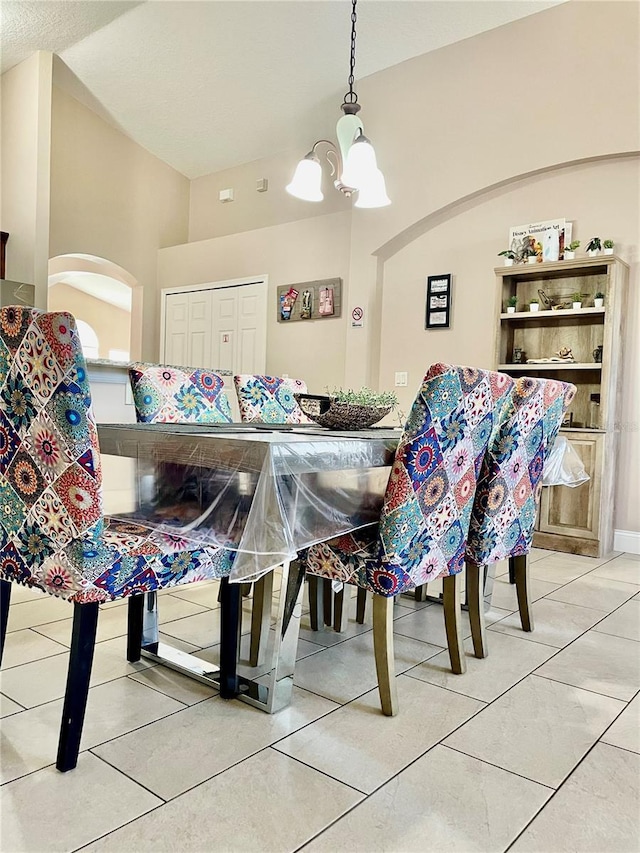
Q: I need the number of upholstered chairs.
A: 5